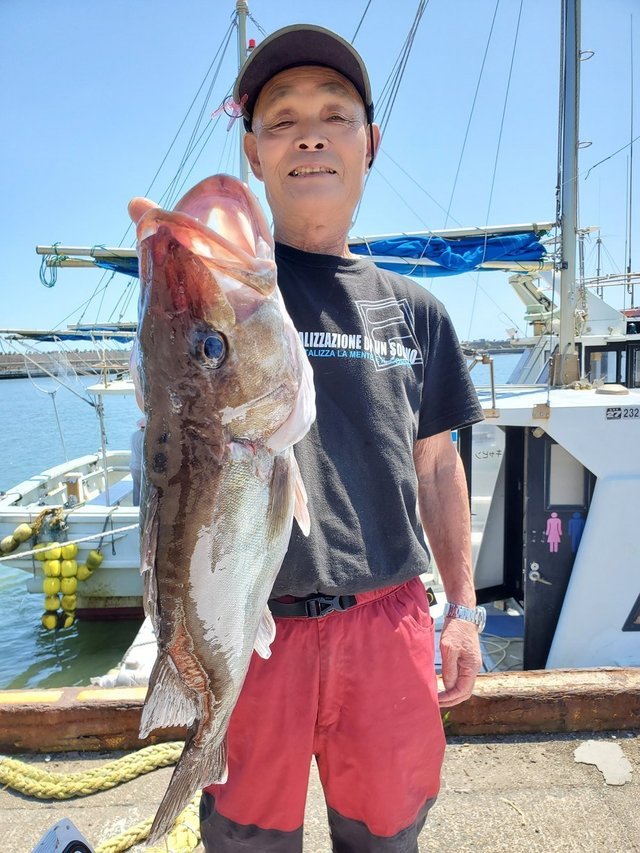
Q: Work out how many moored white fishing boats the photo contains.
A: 2